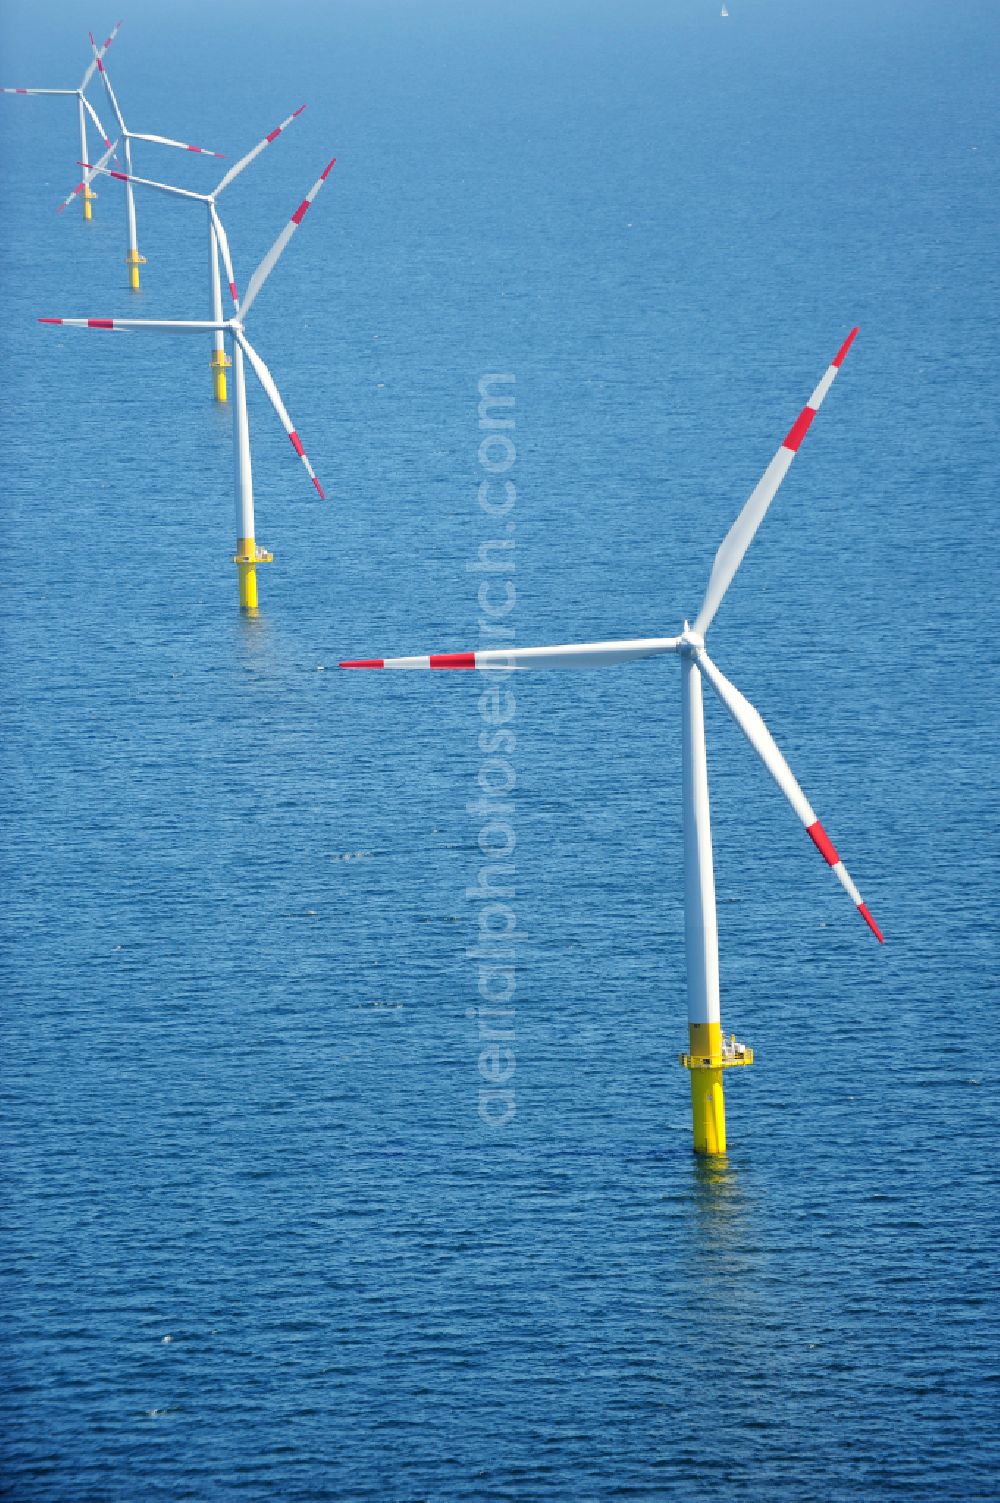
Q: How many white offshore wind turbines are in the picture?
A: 5